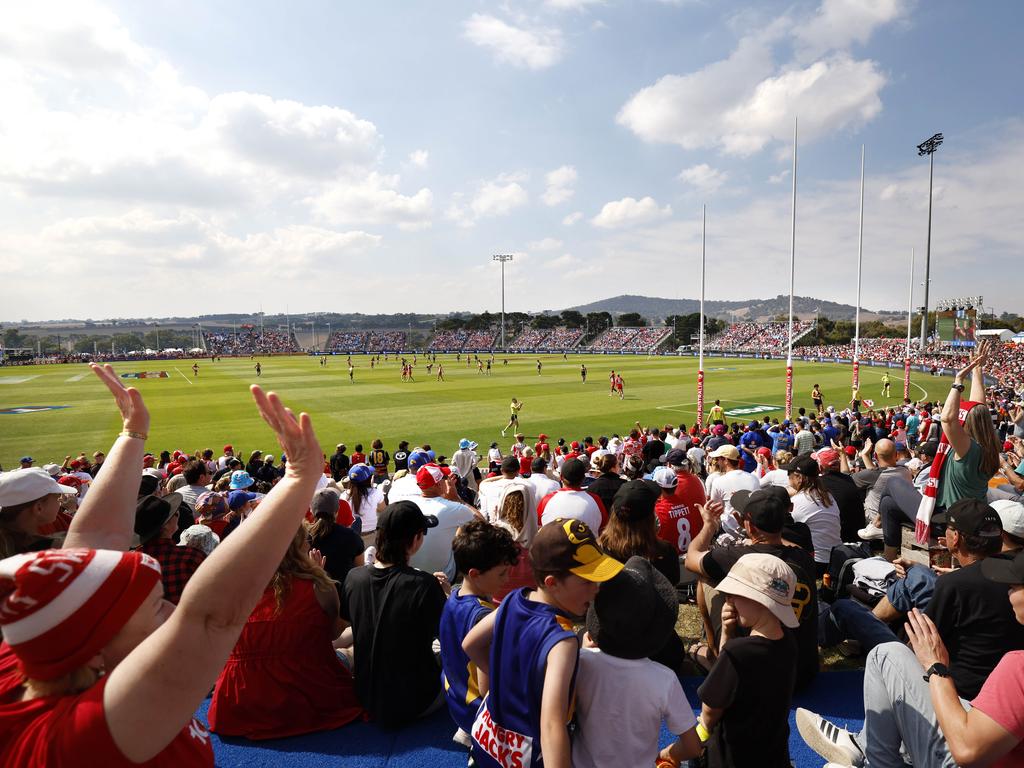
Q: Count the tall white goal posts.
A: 4